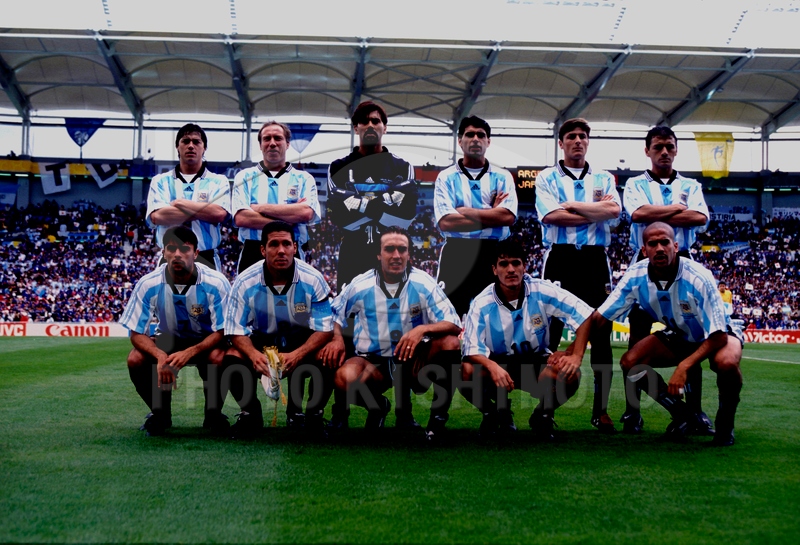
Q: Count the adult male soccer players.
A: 11